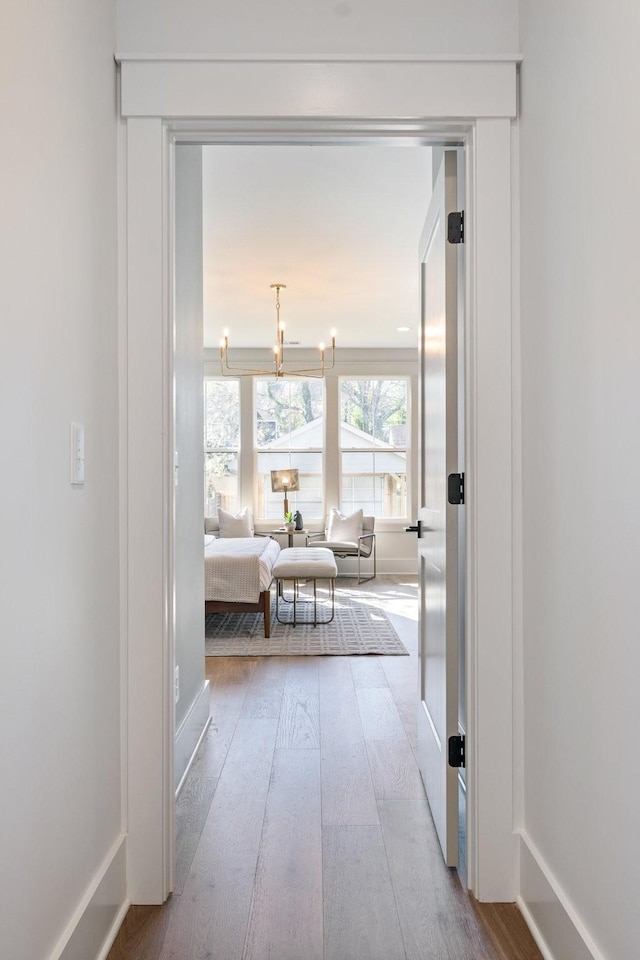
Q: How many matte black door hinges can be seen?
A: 3